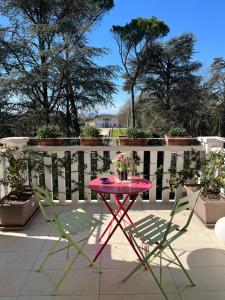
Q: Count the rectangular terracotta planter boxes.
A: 4